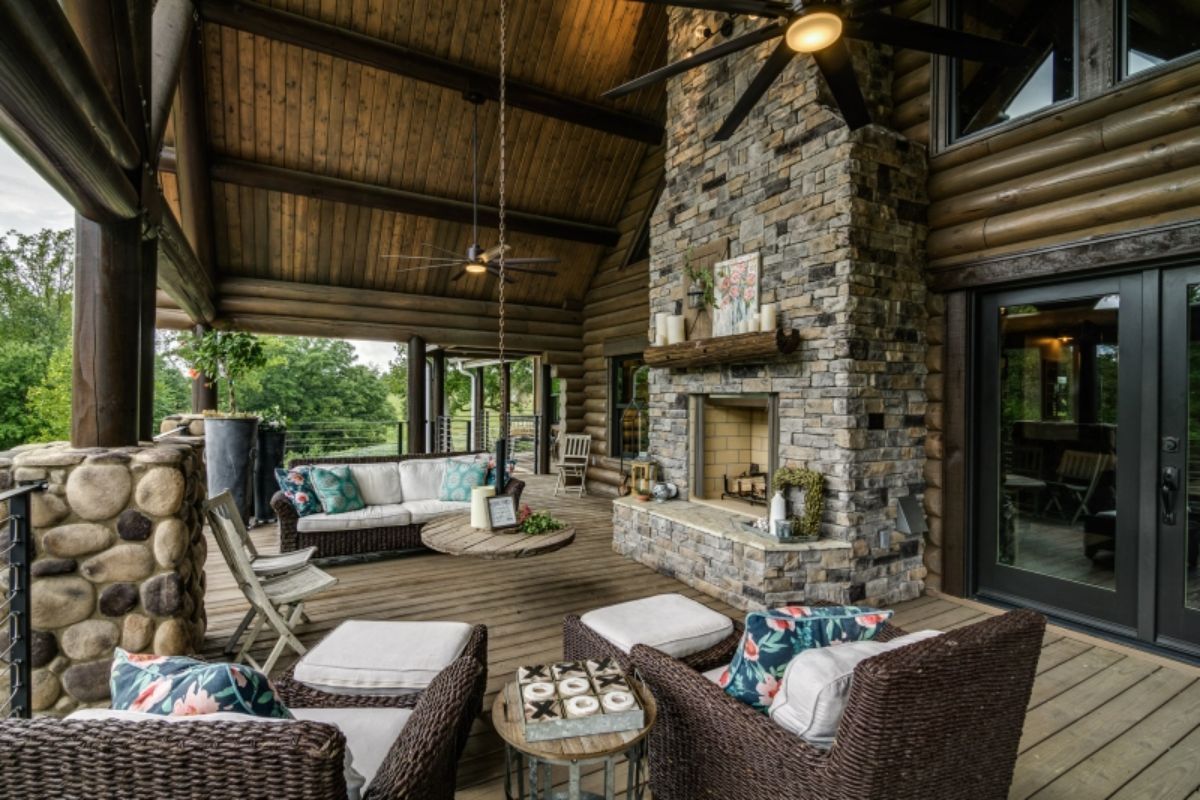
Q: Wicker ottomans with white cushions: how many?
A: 2